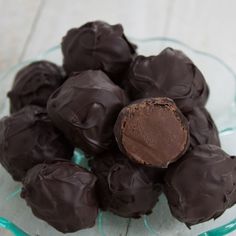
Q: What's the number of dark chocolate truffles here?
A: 10